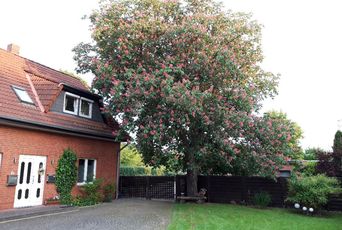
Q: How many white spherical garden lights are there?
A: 3